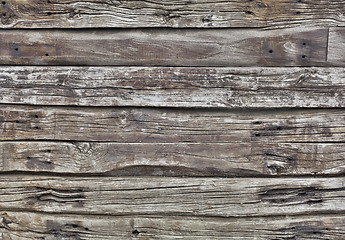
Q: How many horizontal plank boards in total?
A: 7